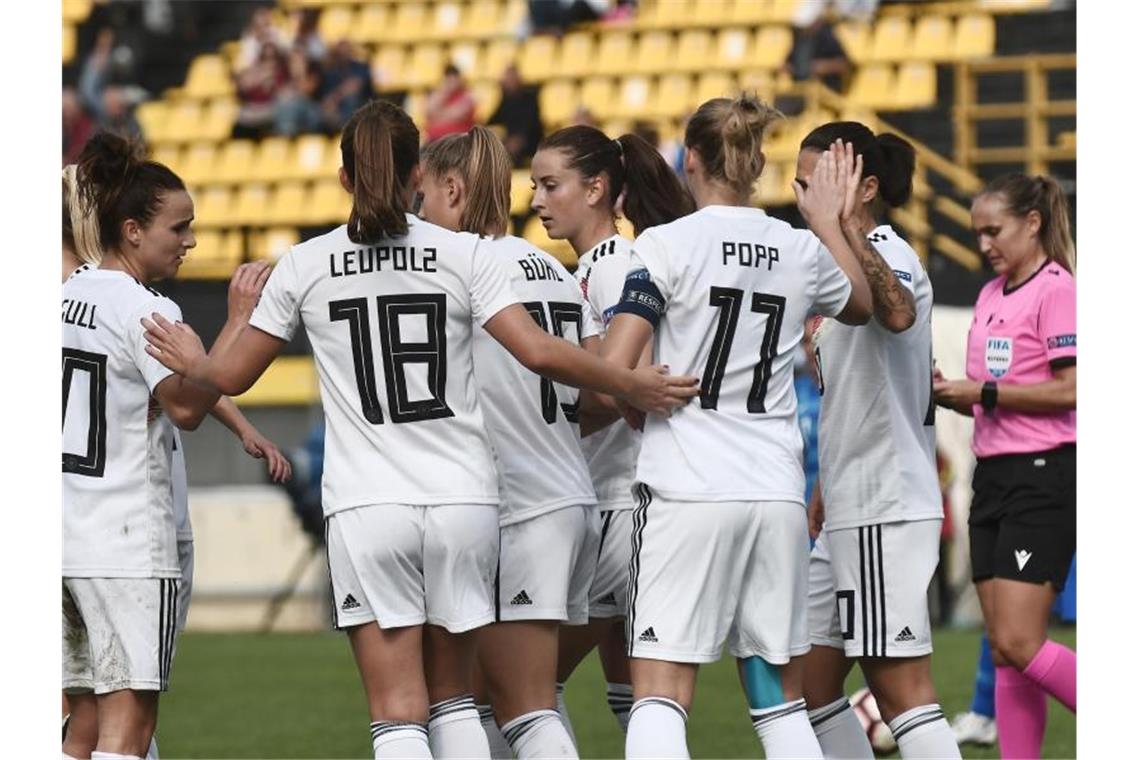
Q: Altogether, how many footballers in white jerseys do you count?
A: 7